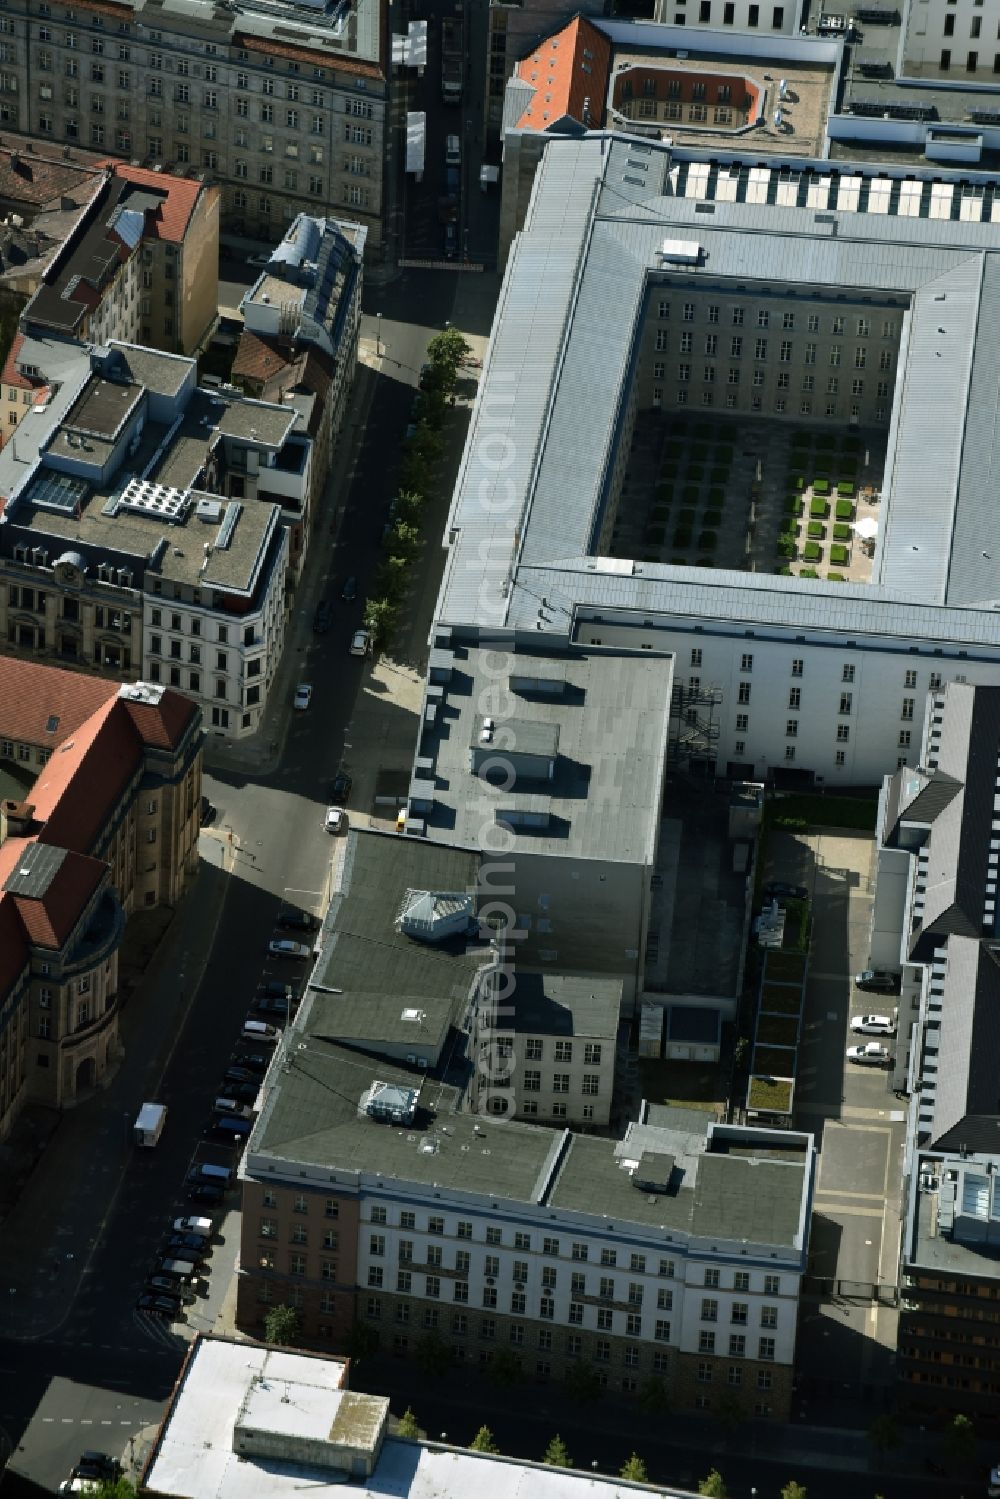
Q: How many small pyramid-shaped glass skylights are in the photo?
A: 2